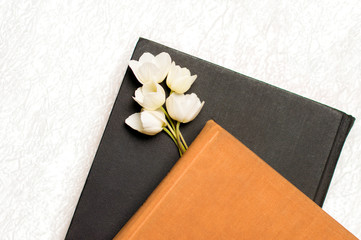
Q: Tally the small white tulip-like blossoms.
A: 5